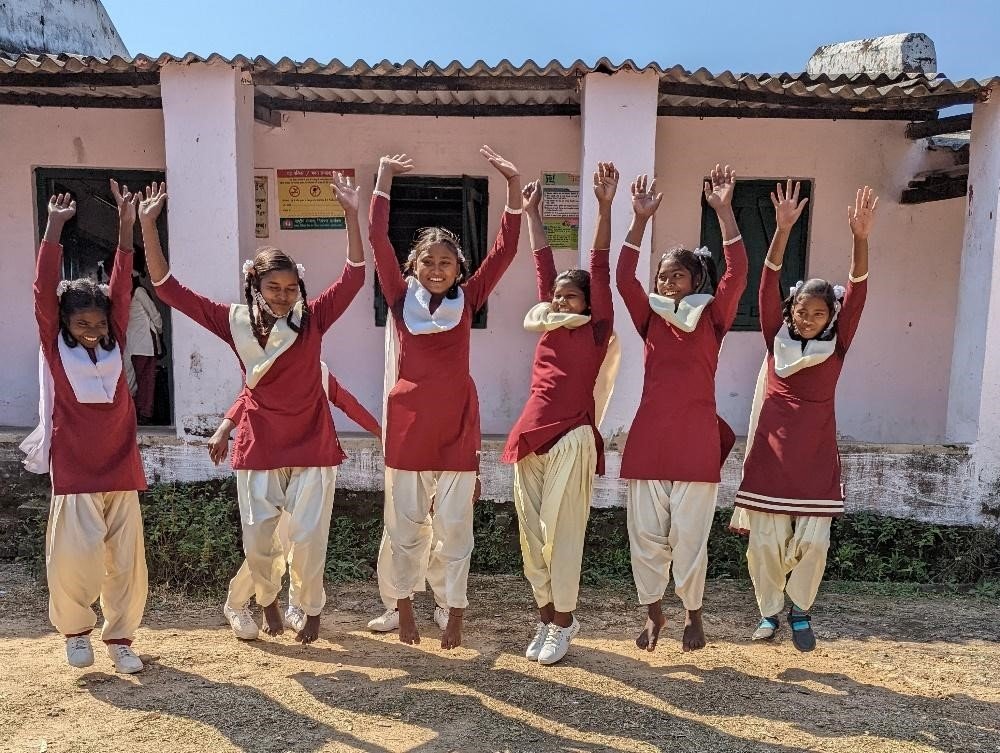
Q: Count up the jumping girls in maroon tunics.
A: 6